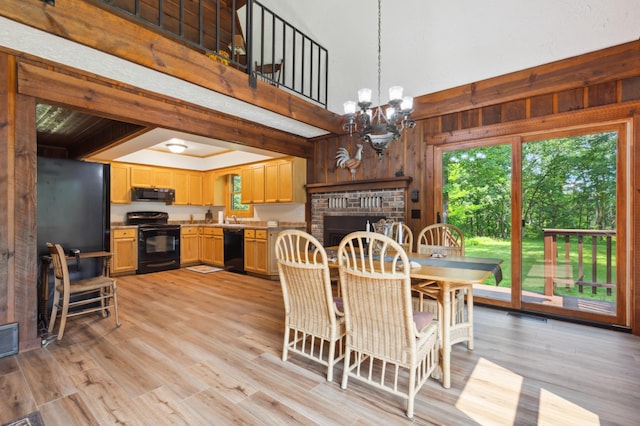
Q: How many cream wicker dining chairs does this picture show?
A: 4